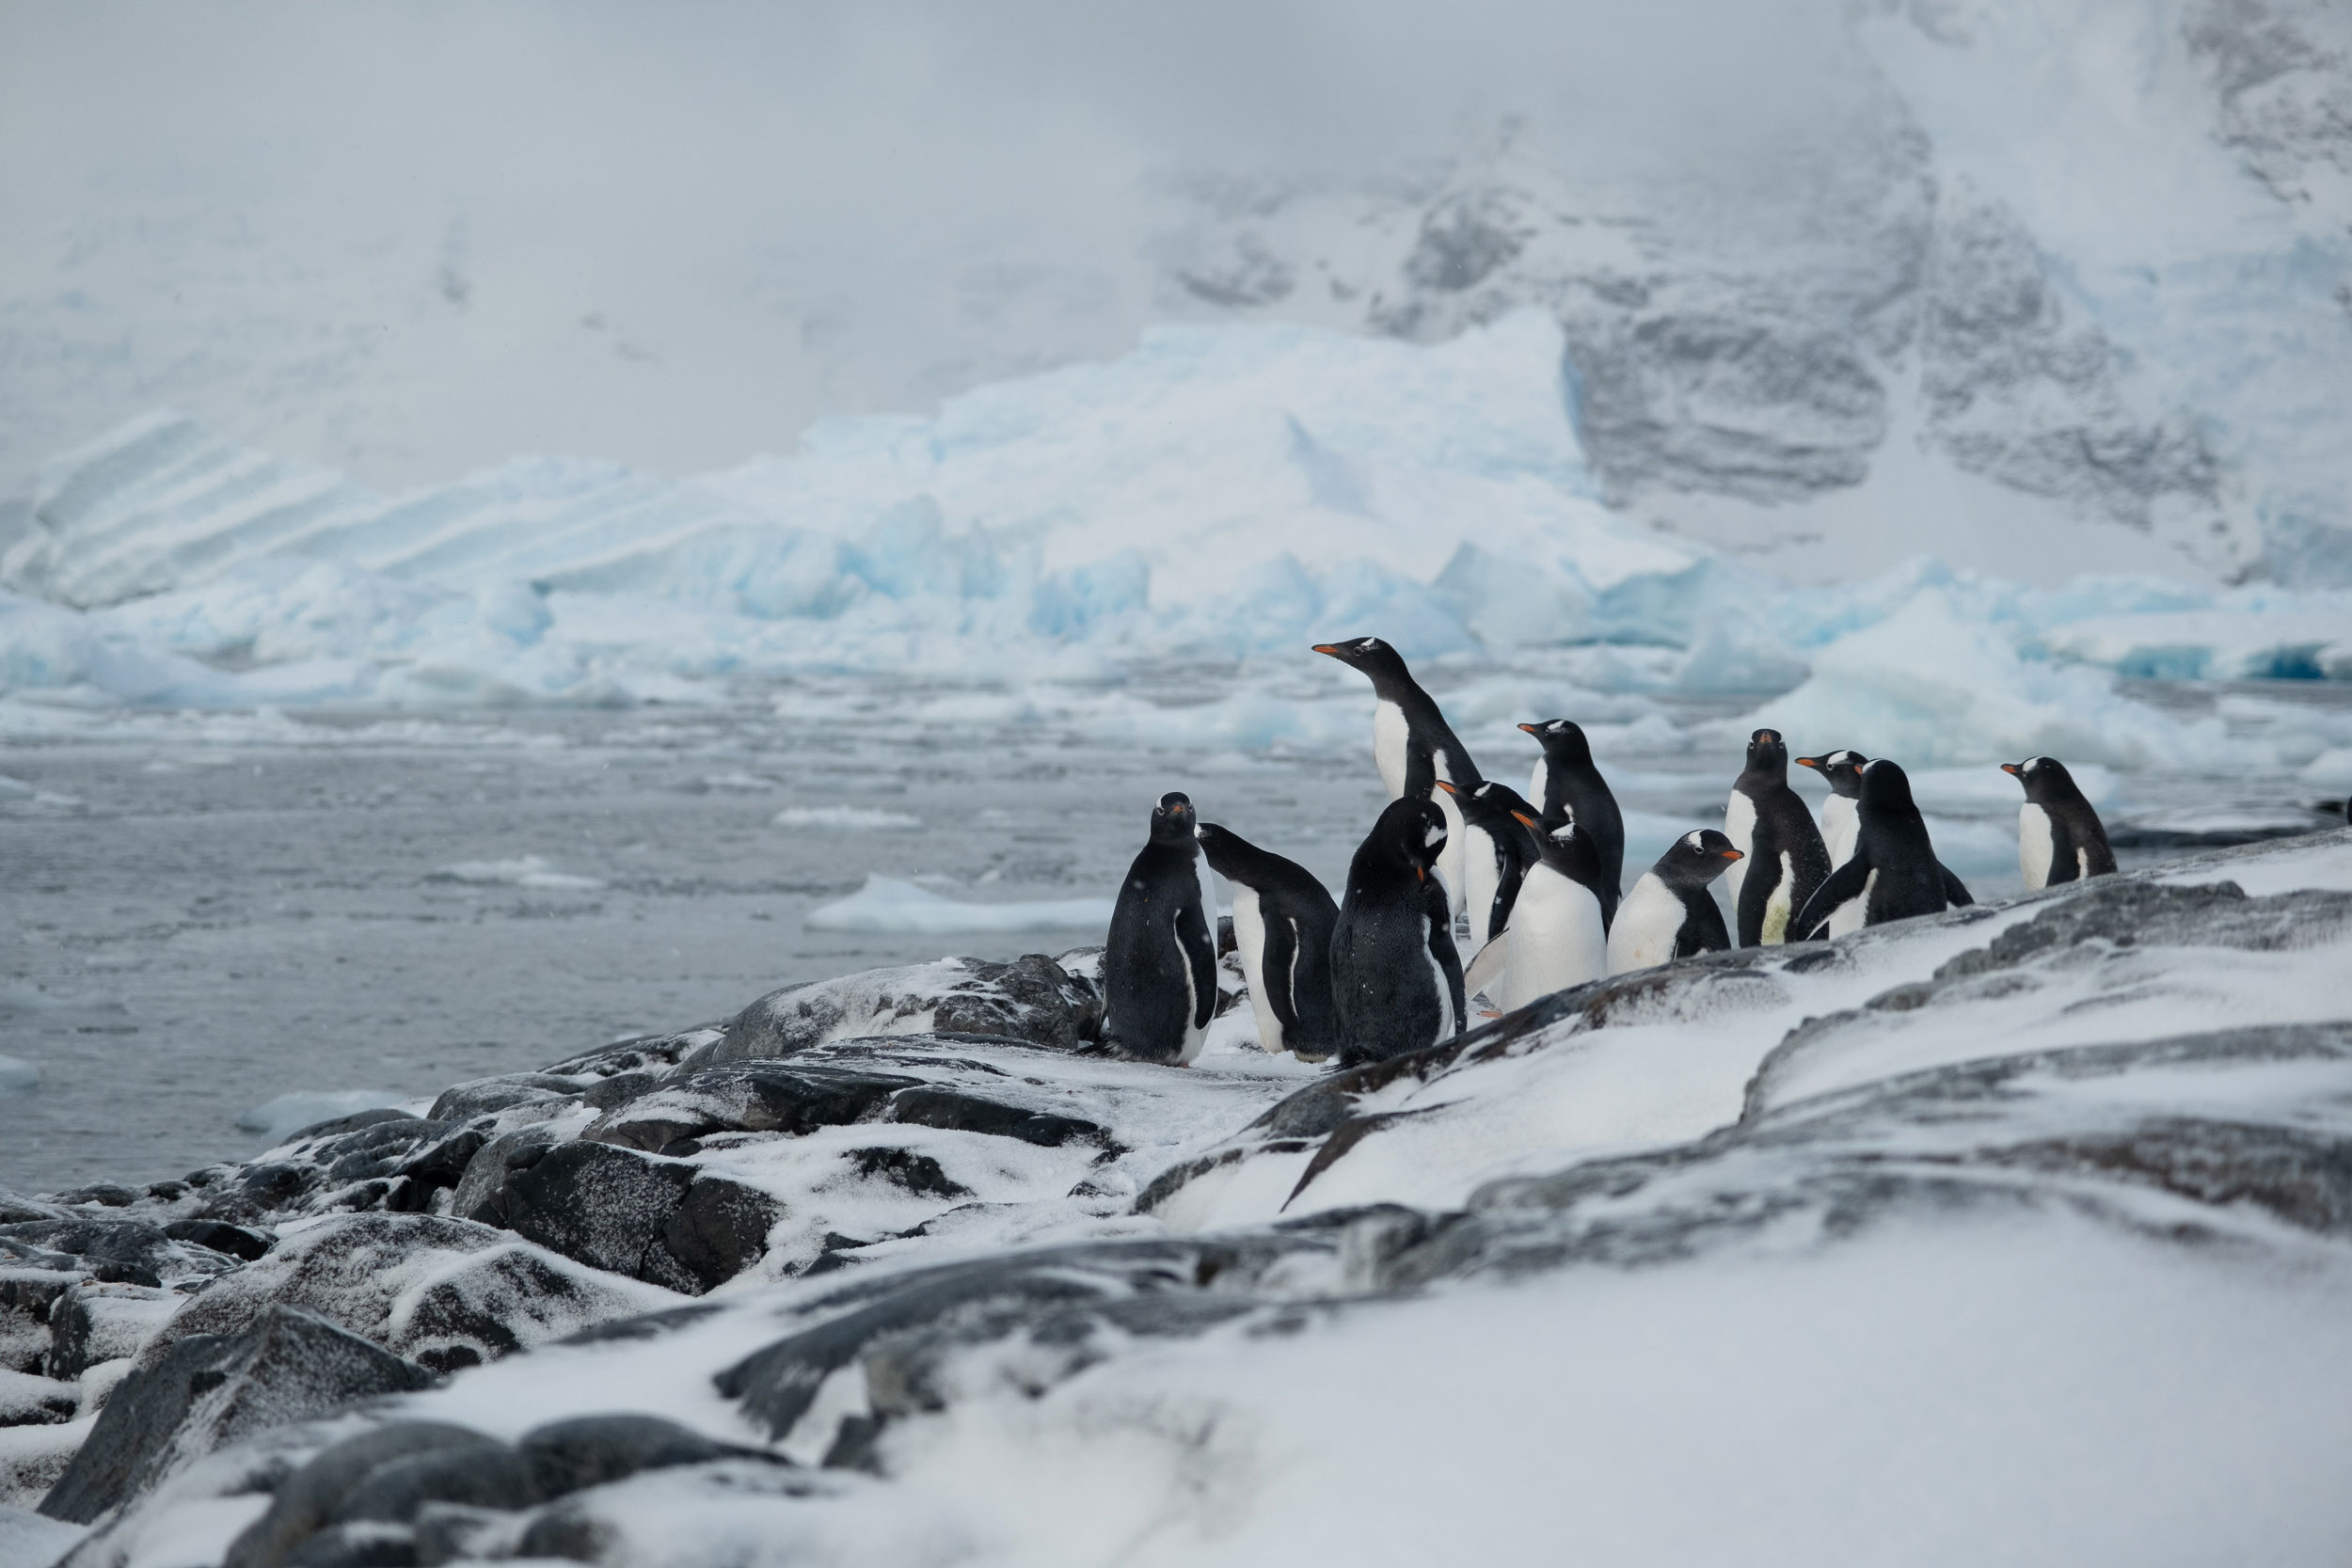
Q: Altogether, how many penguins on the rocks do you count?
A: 12